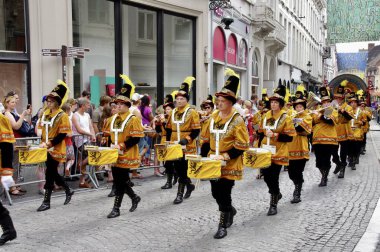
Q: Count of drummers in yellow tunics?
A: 5